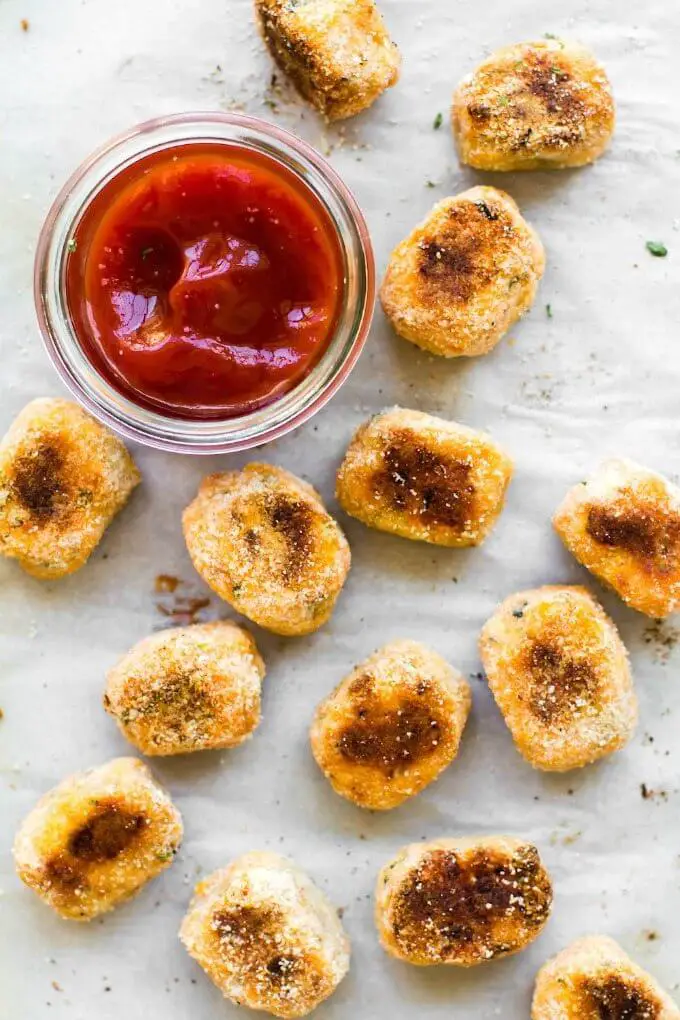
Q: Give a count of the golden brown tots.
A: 14